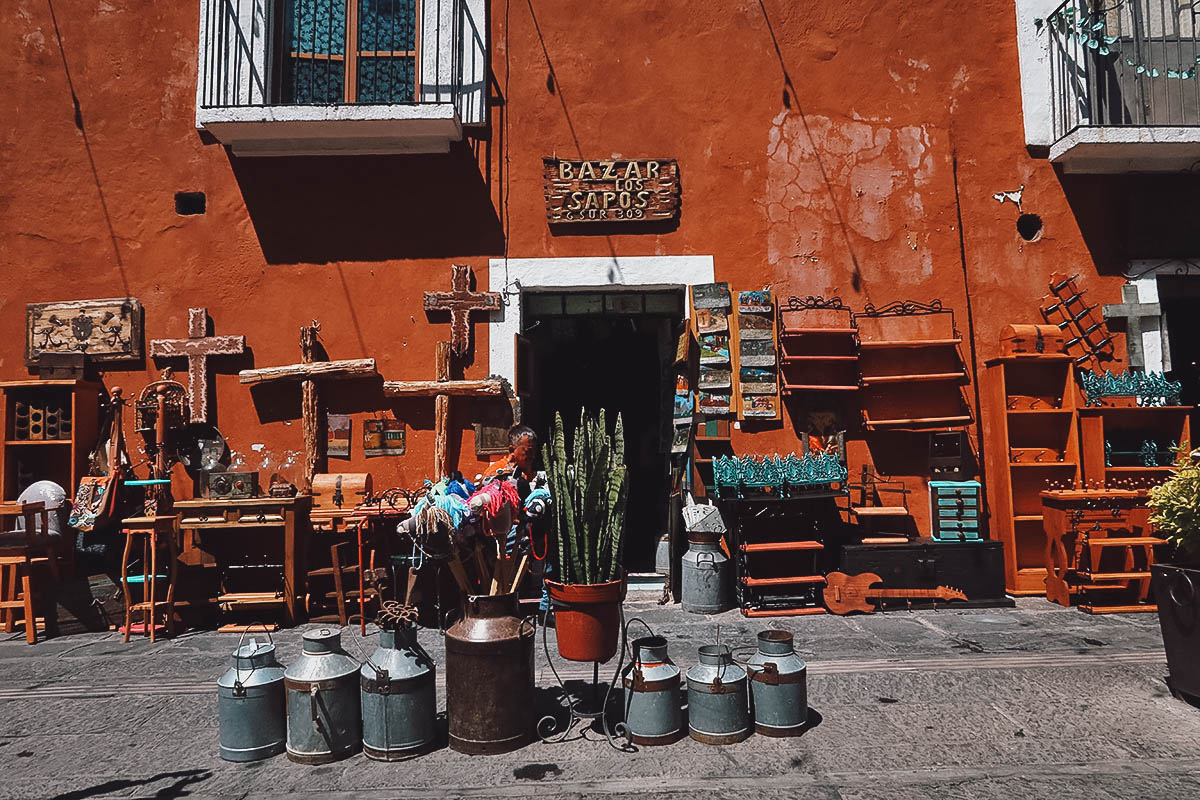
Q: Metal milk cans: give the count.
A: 8